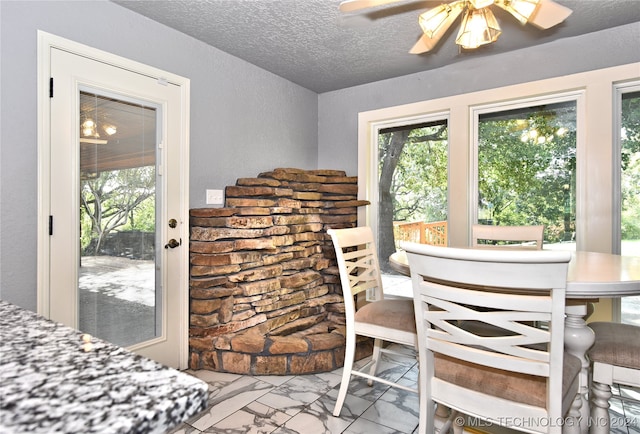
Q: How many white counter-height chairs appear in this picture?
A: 4